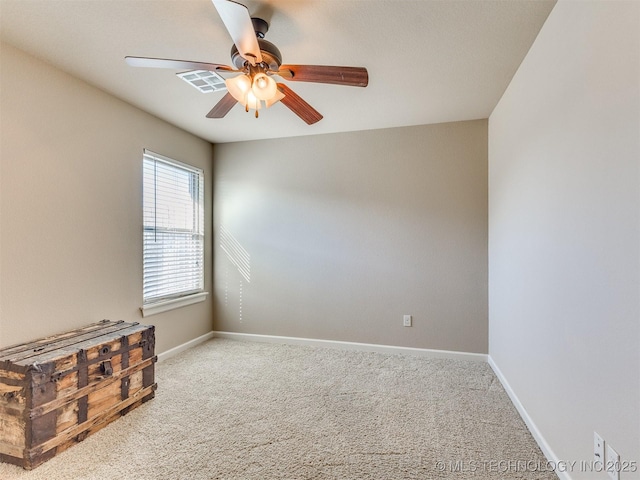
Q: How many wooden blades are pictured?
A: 5